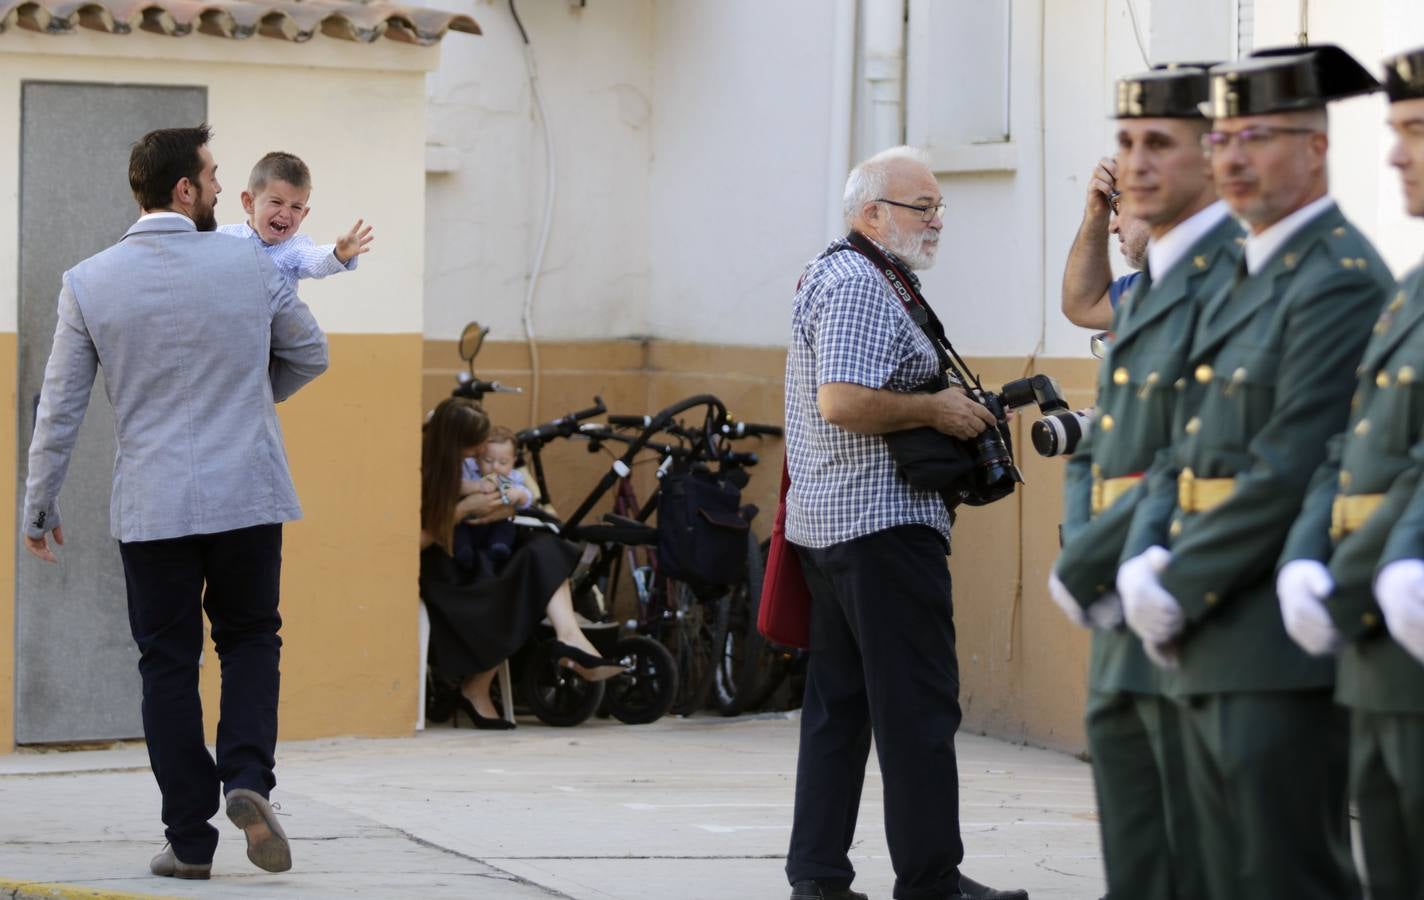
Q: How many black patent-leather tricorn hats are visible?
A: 3